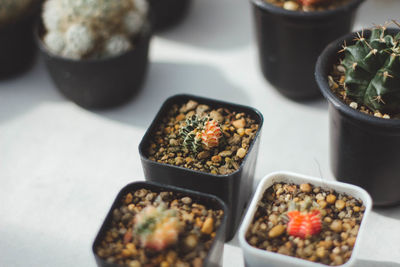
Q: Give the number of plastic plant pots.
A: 8